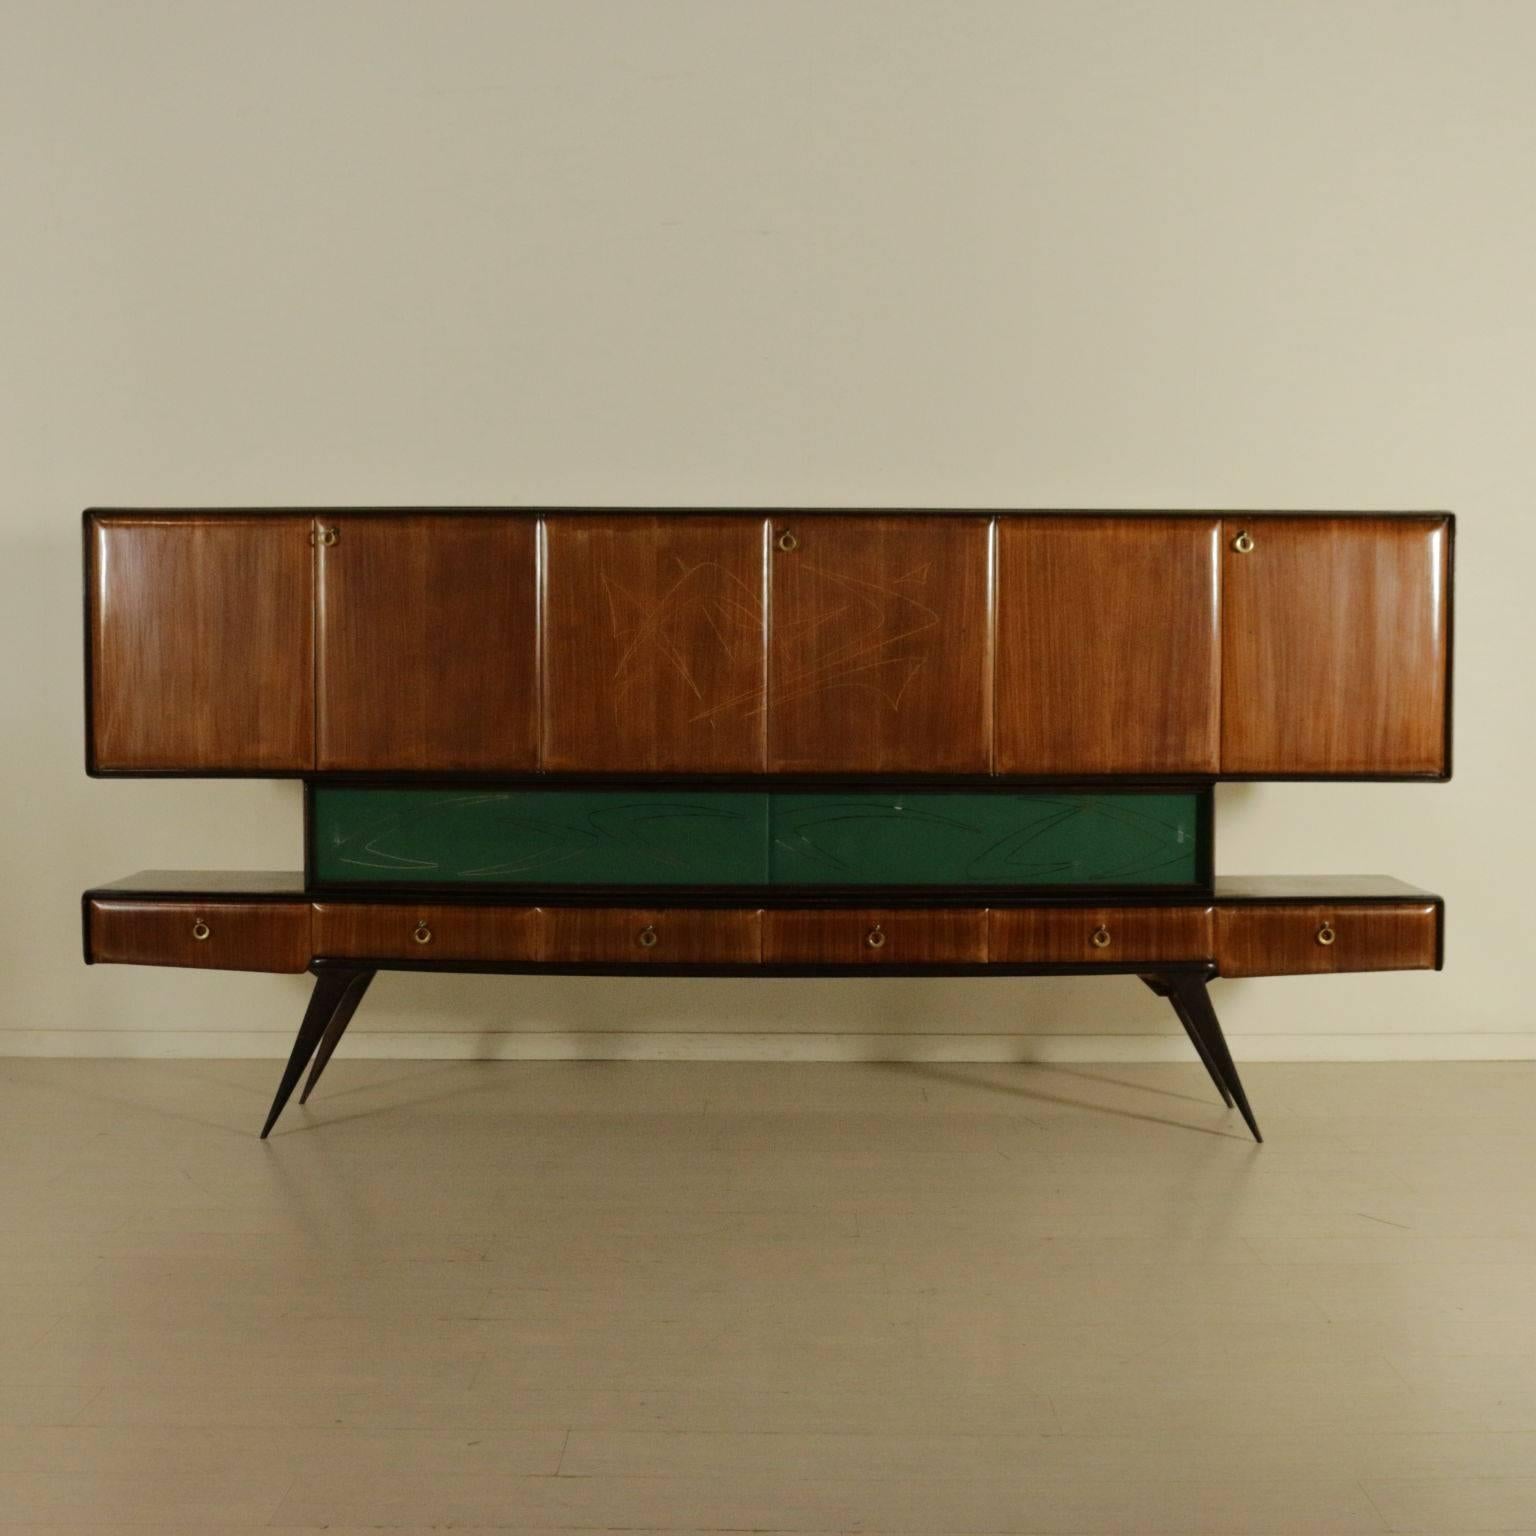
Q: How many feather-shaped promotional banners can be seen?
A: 0